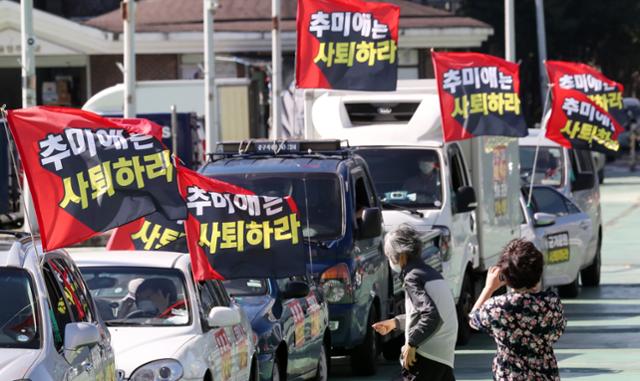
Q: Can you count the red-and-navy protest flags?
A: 7